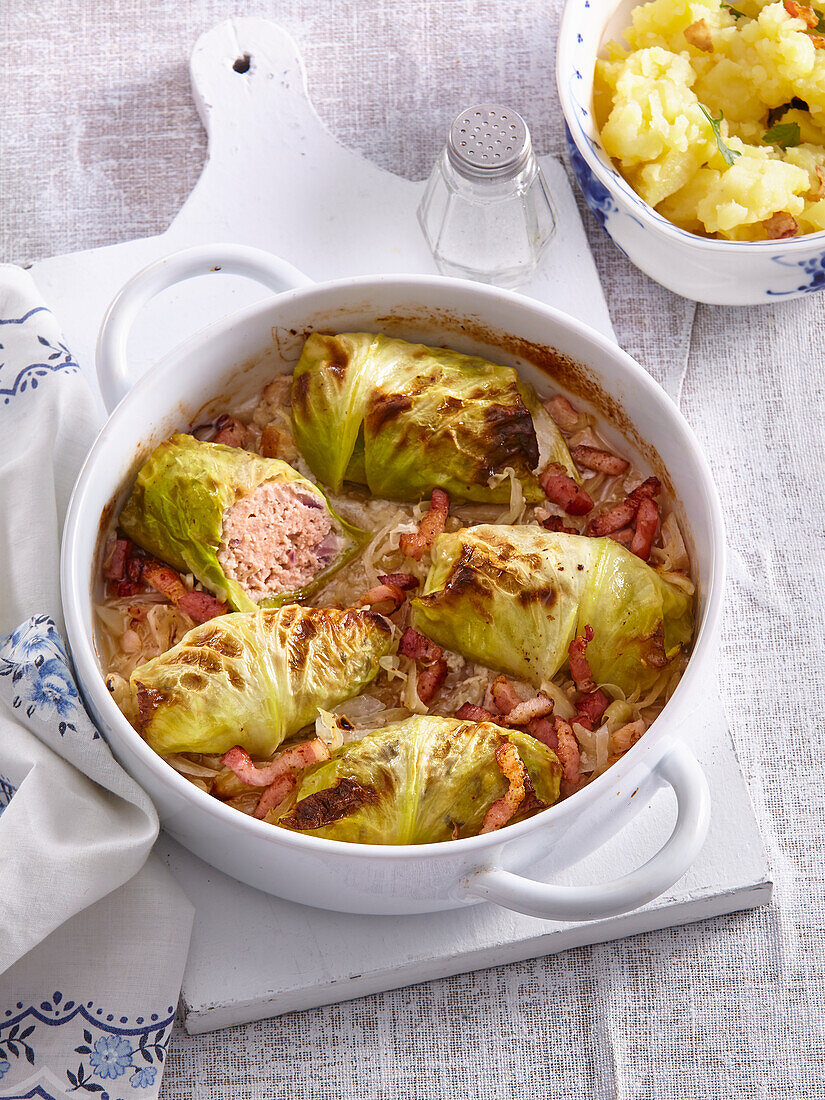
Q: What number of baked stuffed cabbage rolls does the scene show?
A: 5